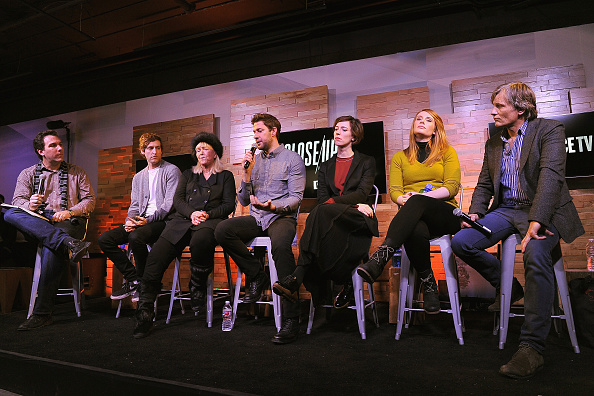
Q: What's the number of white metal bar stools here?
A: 7